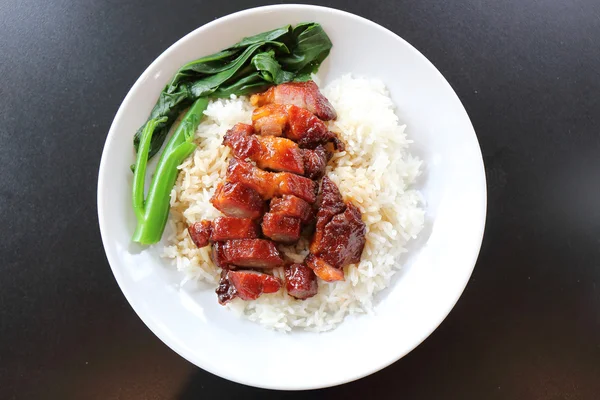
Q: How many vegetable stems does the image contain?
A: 2